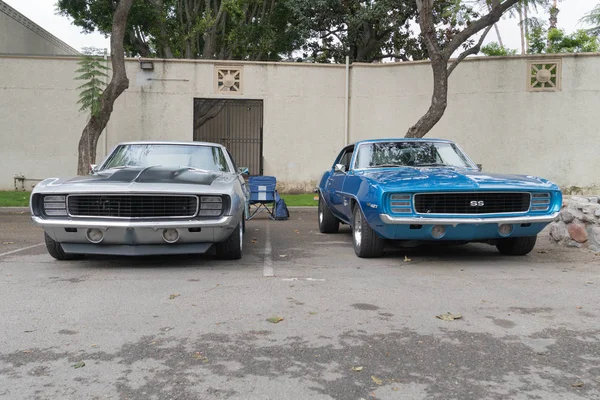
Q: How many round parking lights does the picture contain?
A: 4